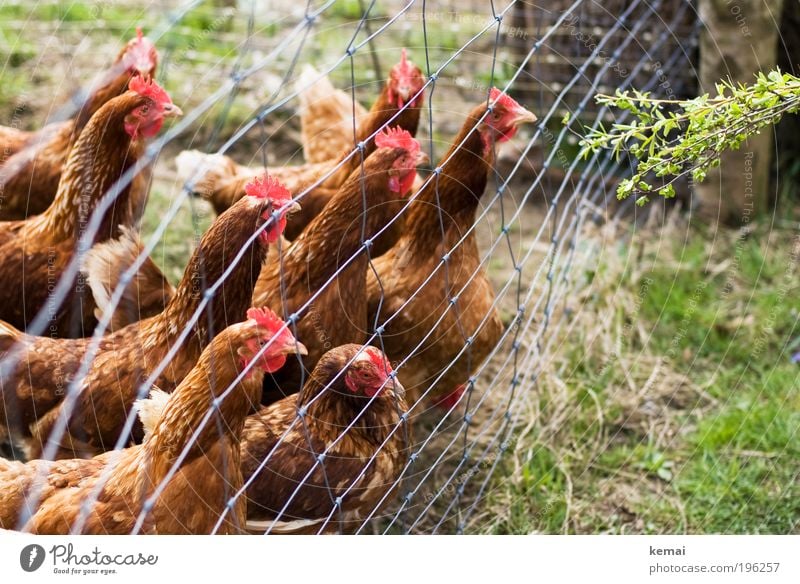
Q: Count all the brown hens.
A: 8